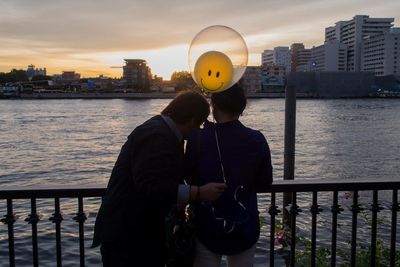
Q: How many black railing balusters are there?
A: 11